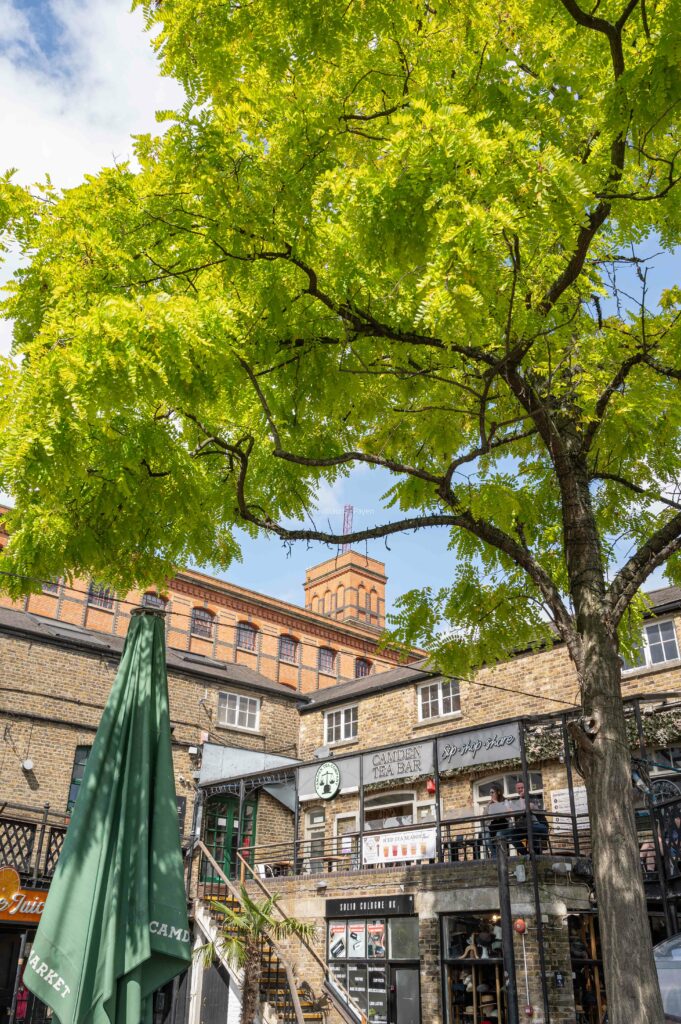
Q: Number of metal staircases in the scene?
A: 1